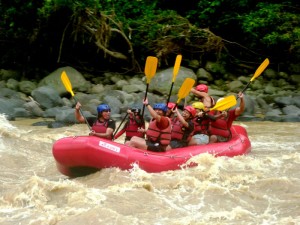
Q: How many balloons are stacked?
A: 0